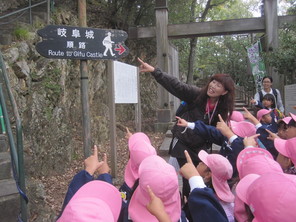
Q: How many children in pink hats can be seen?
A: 12